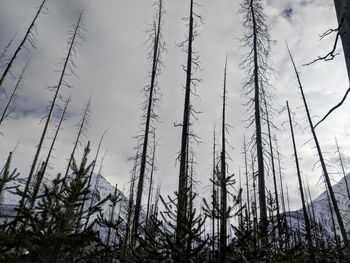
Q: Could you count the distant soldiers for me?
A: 0